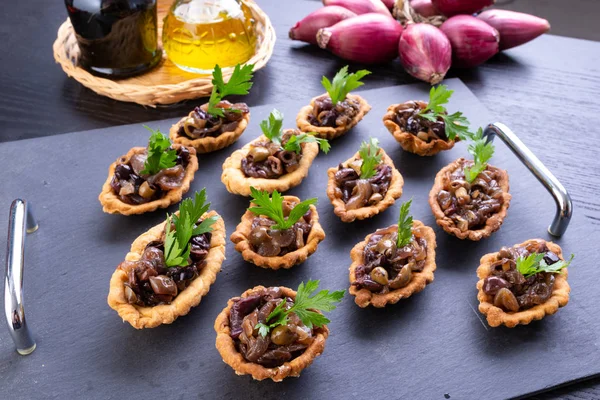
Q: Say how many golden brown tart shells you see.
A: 12